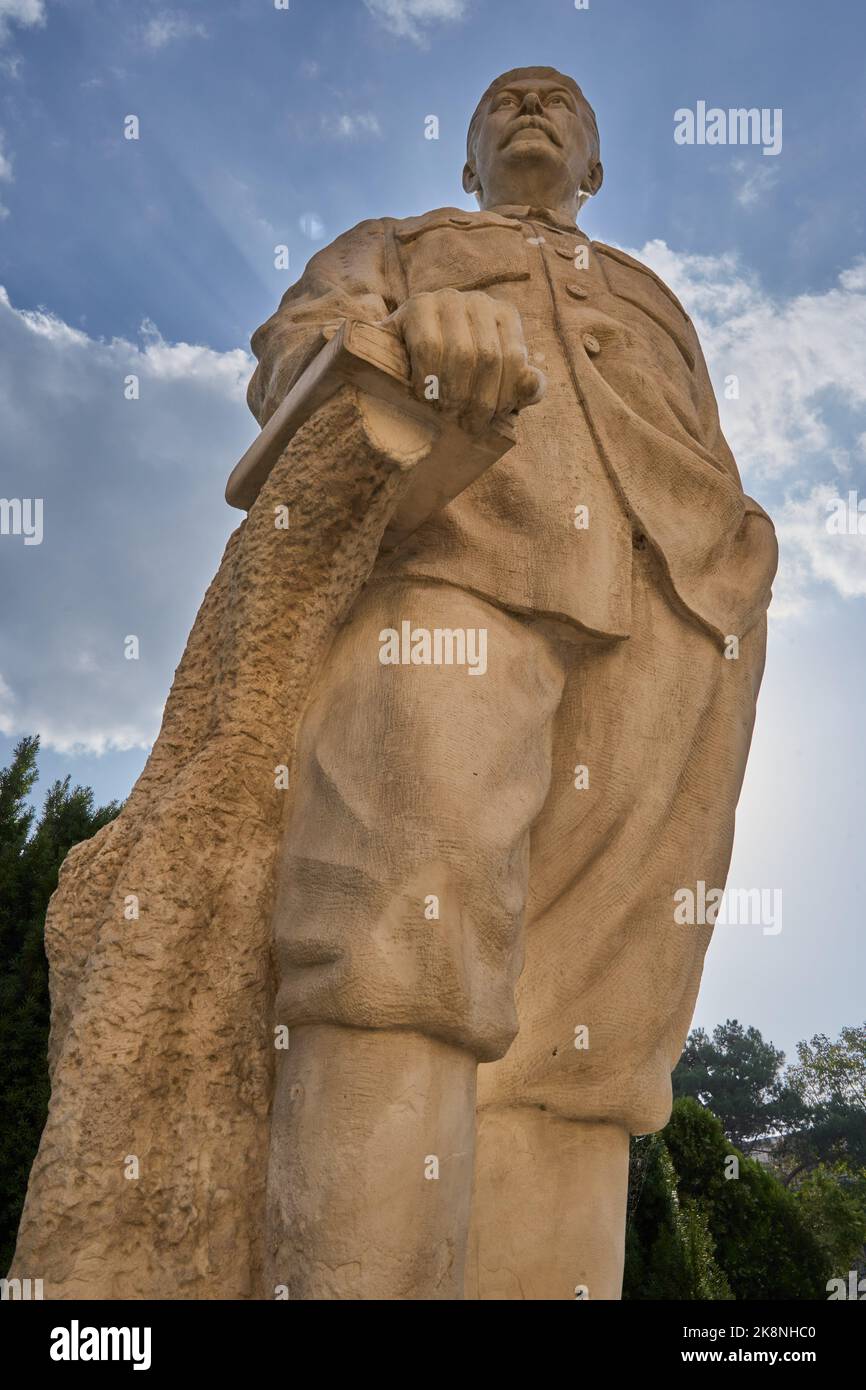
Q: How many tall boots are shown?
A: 2